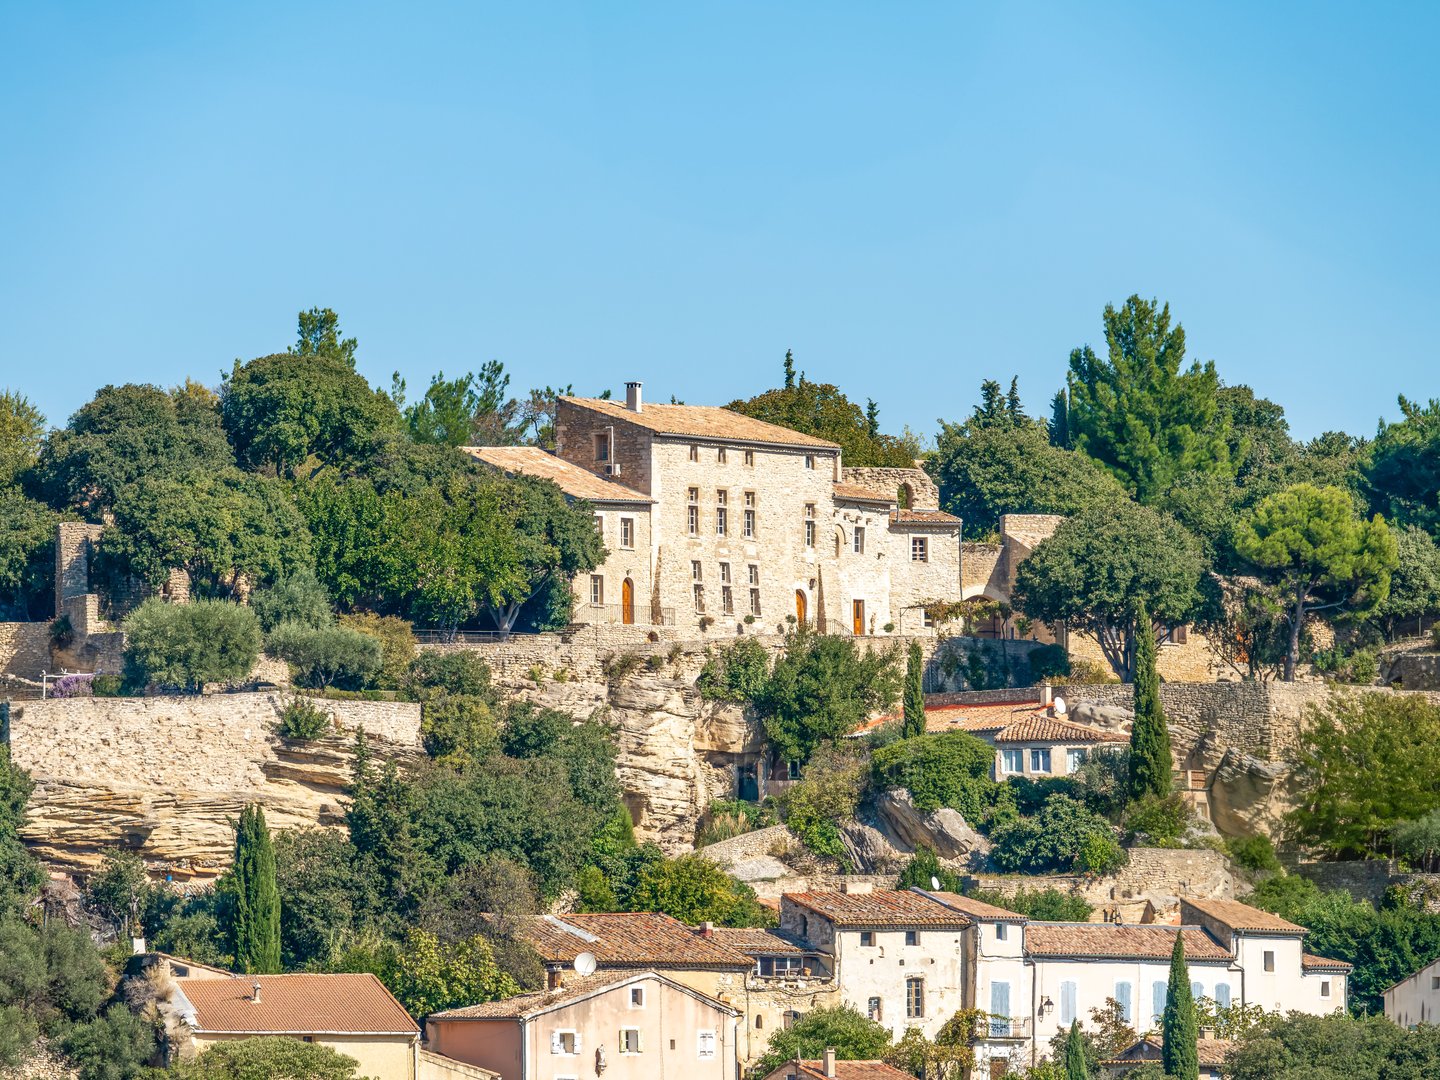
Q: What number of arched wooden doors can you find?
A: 2